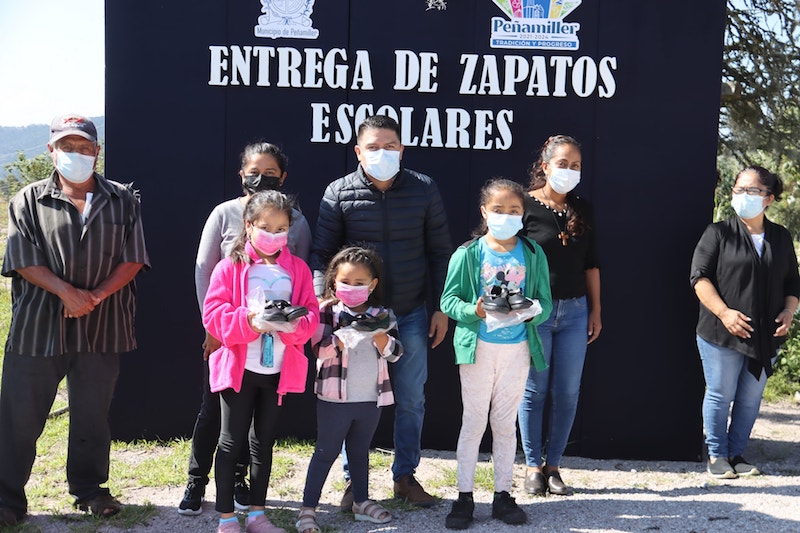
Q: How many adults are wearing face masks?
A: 5